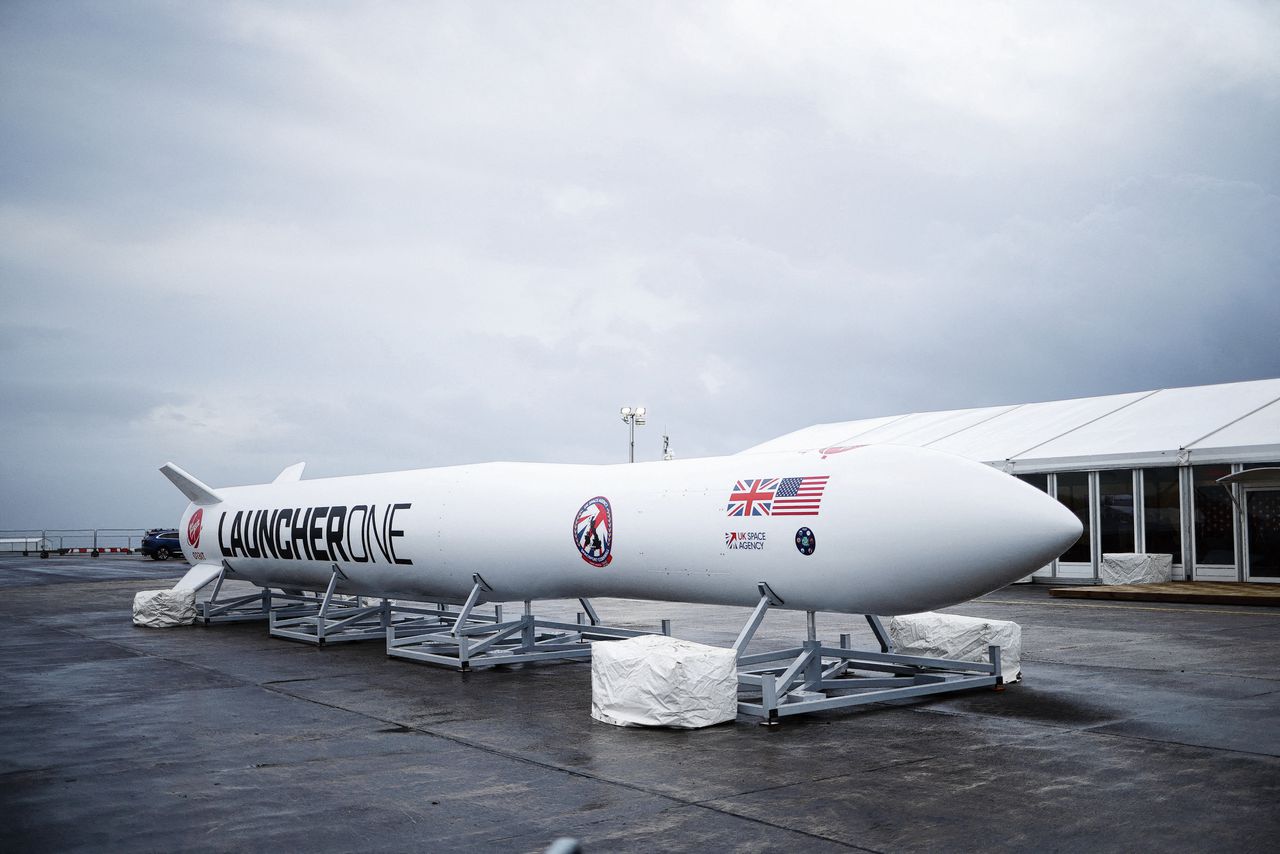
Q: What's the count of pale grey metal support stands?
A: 4